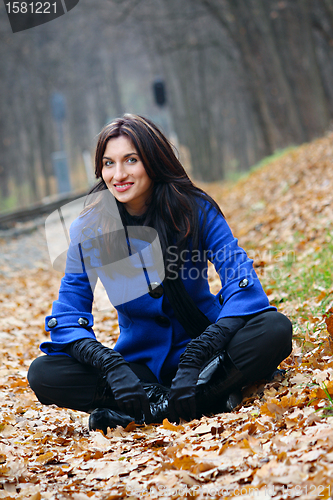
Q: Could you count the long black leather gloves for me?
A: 2